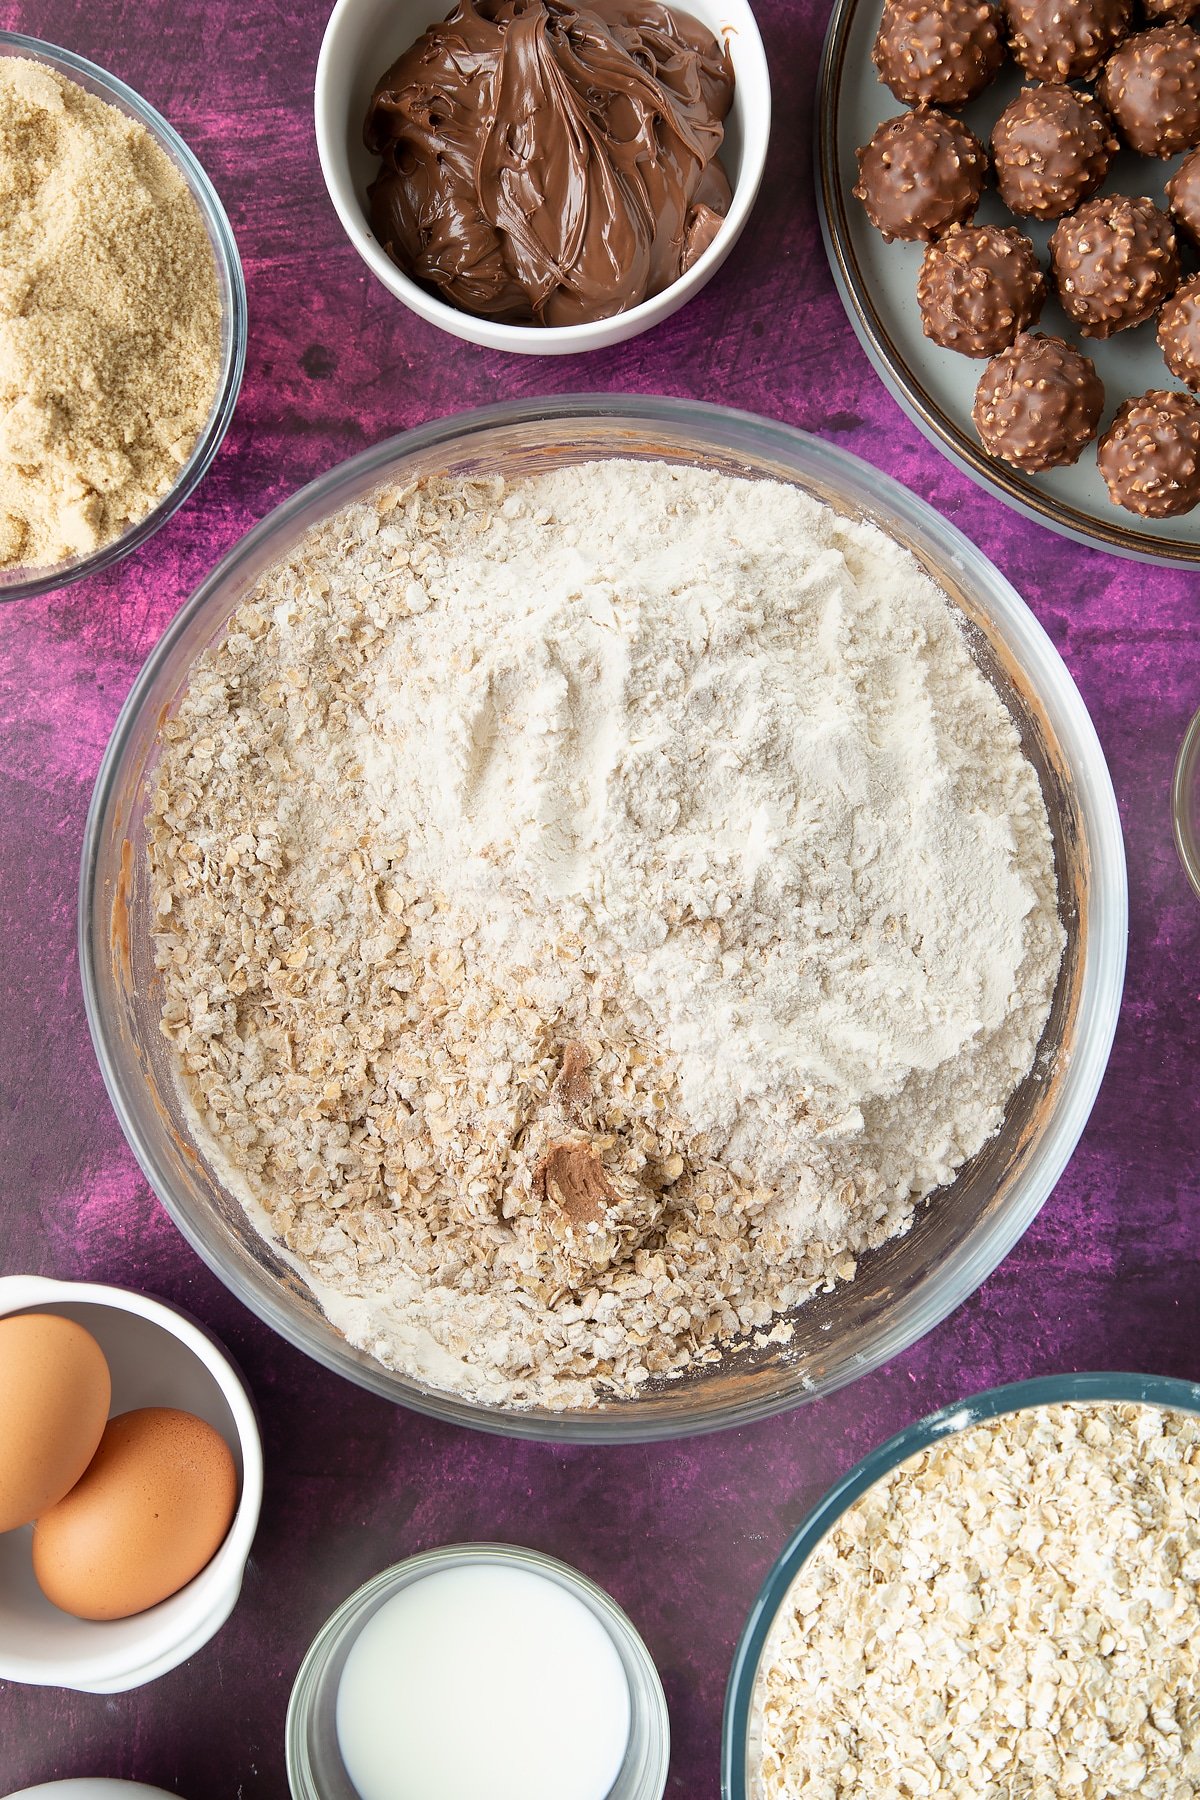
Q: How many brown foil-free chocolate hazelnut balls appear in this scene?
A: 12